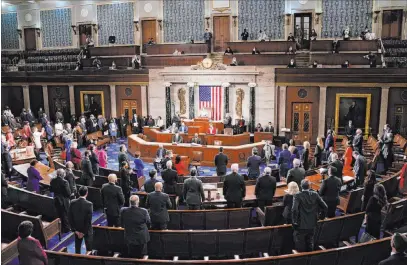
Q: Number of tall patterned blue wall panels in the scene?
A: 6